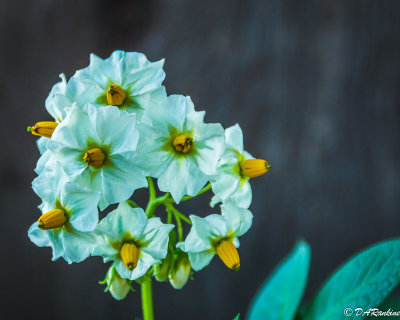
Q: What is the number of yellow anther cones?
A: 8